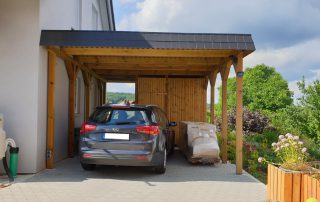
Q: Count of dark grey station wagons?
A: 1